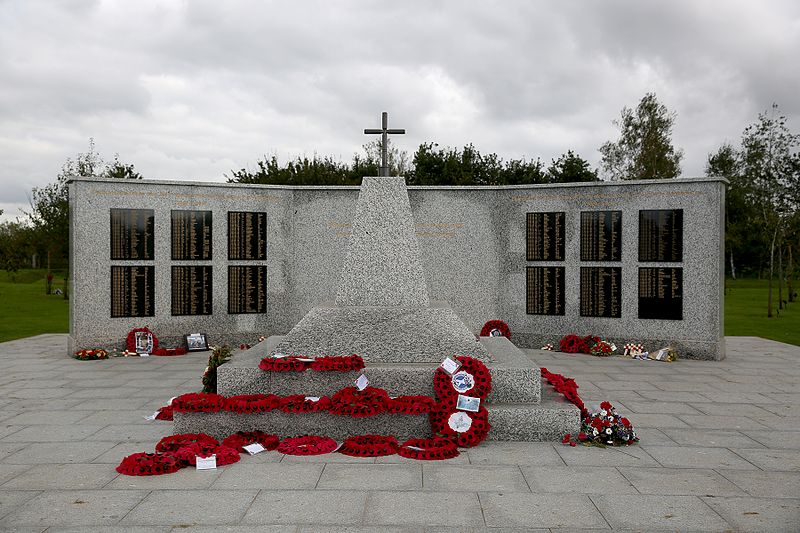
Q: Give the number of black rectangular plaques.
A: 12